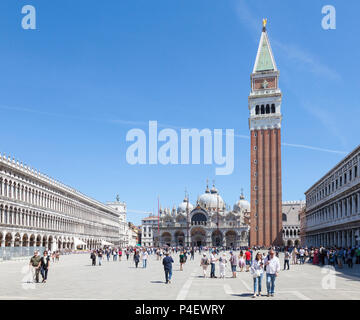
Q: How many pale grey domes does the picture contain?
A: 3